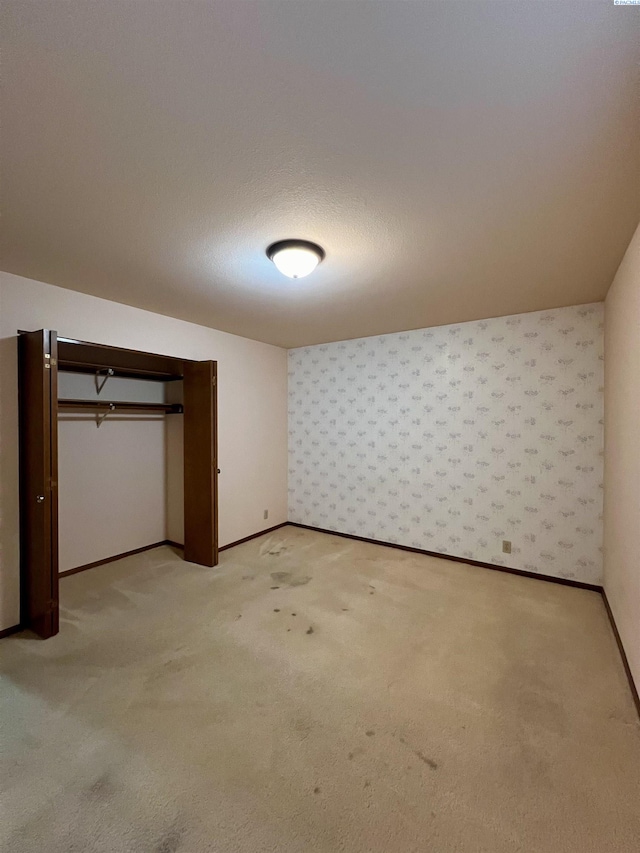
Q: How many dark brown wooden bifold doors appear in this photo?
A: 2